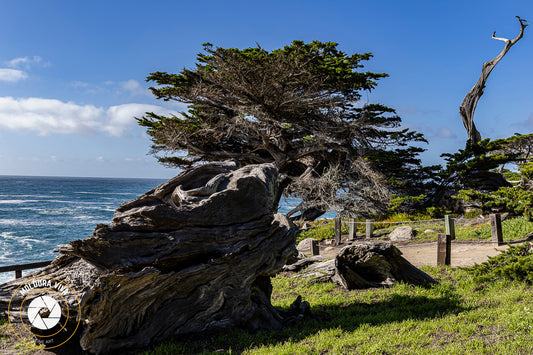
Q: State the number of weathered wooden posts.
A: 7